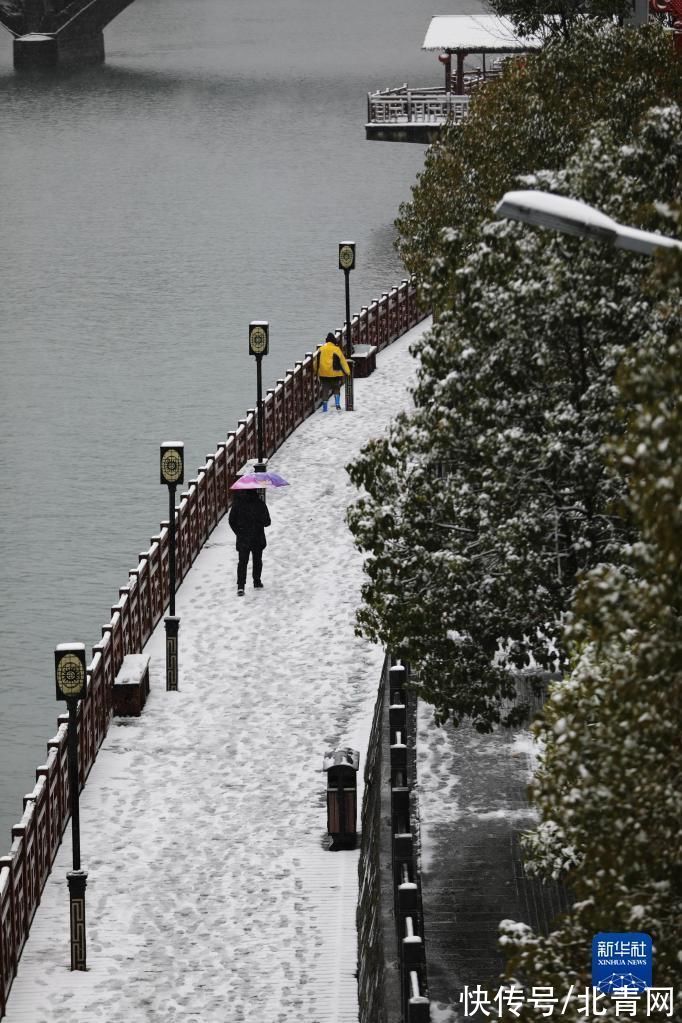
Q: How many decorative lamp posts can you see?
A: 4